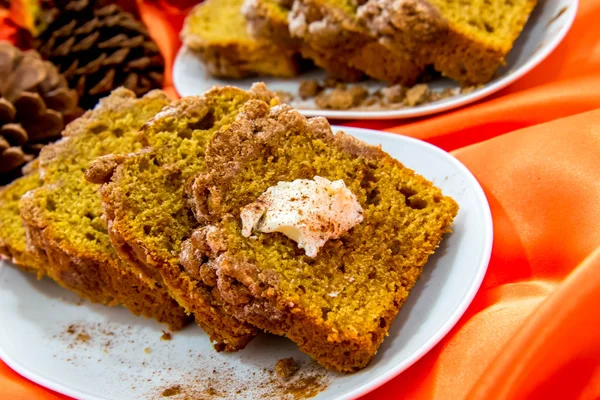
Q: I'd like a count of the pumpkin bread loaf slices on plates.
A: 8